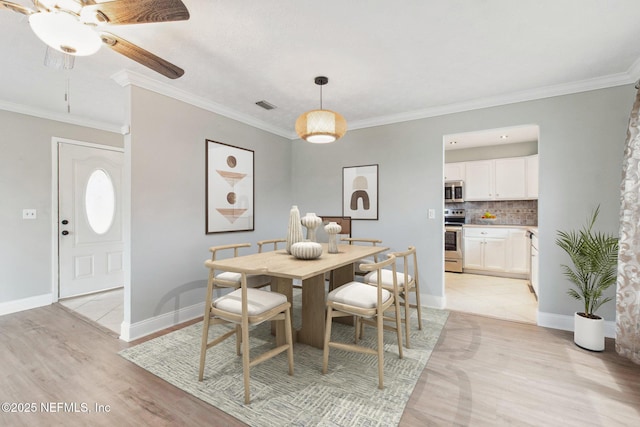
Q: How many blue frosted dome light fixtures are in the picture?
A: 0